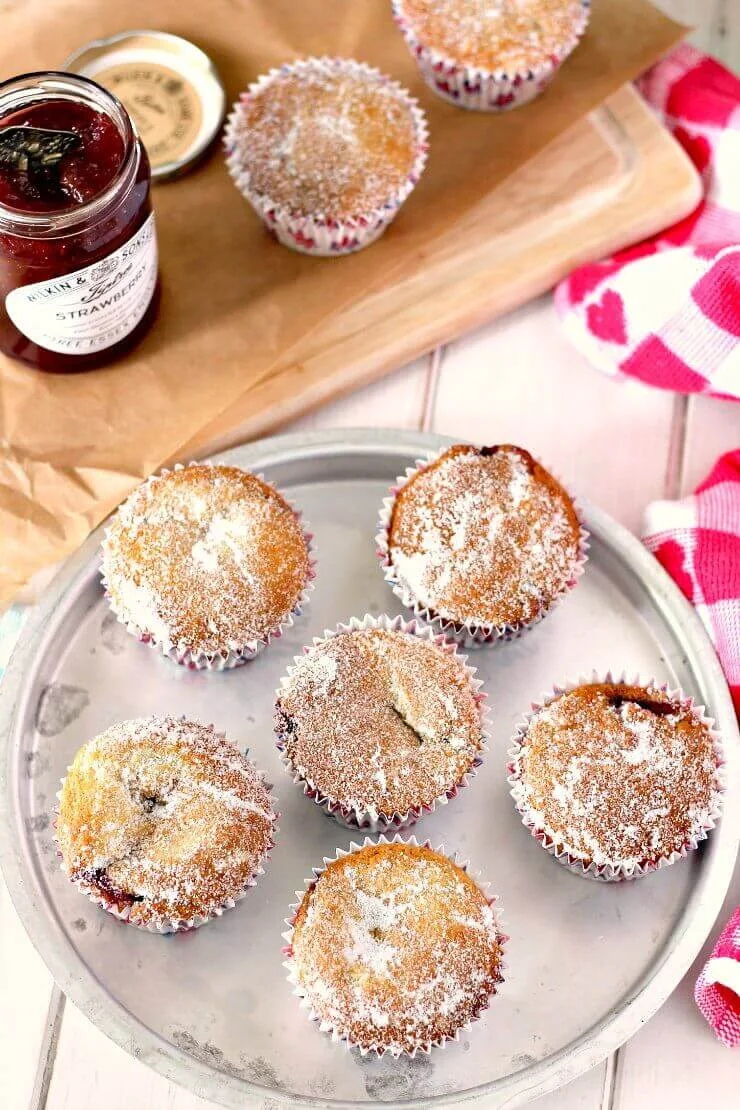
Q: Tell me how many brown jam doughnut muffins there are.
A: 8